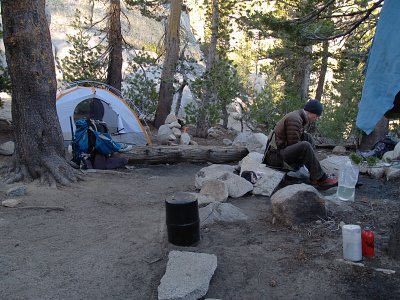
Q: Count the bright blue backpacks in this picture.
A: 1